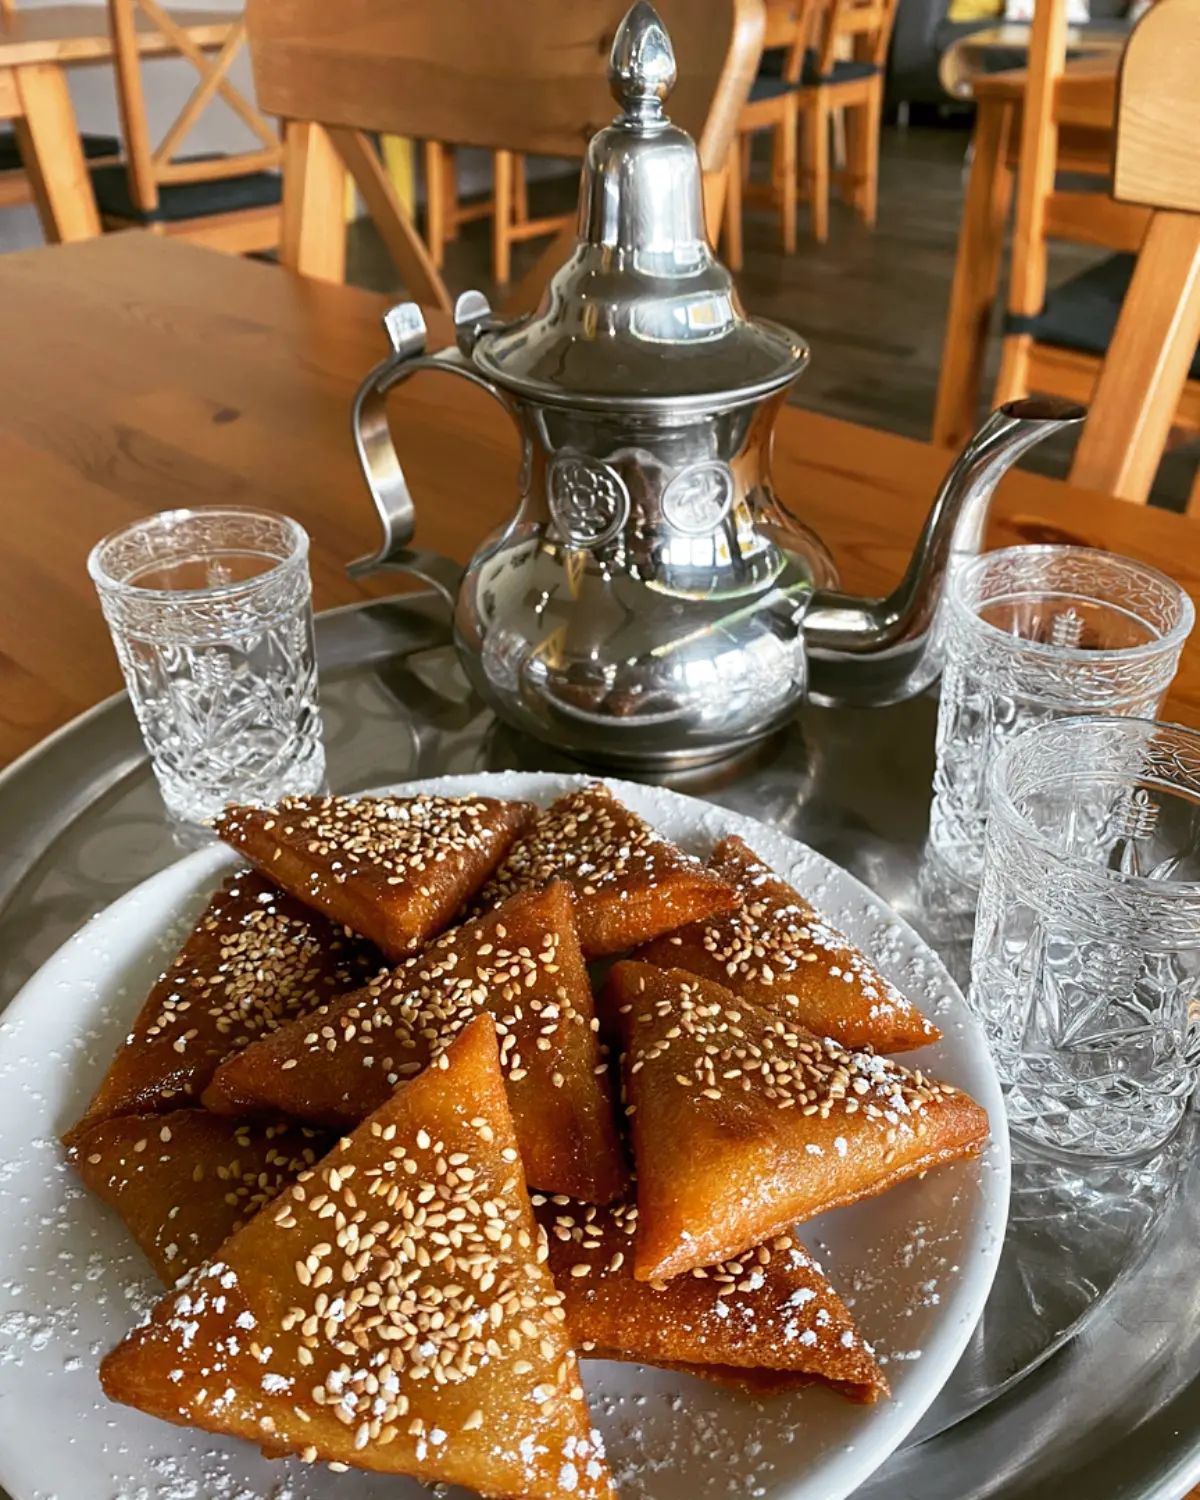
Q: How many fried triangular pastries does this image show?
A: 9